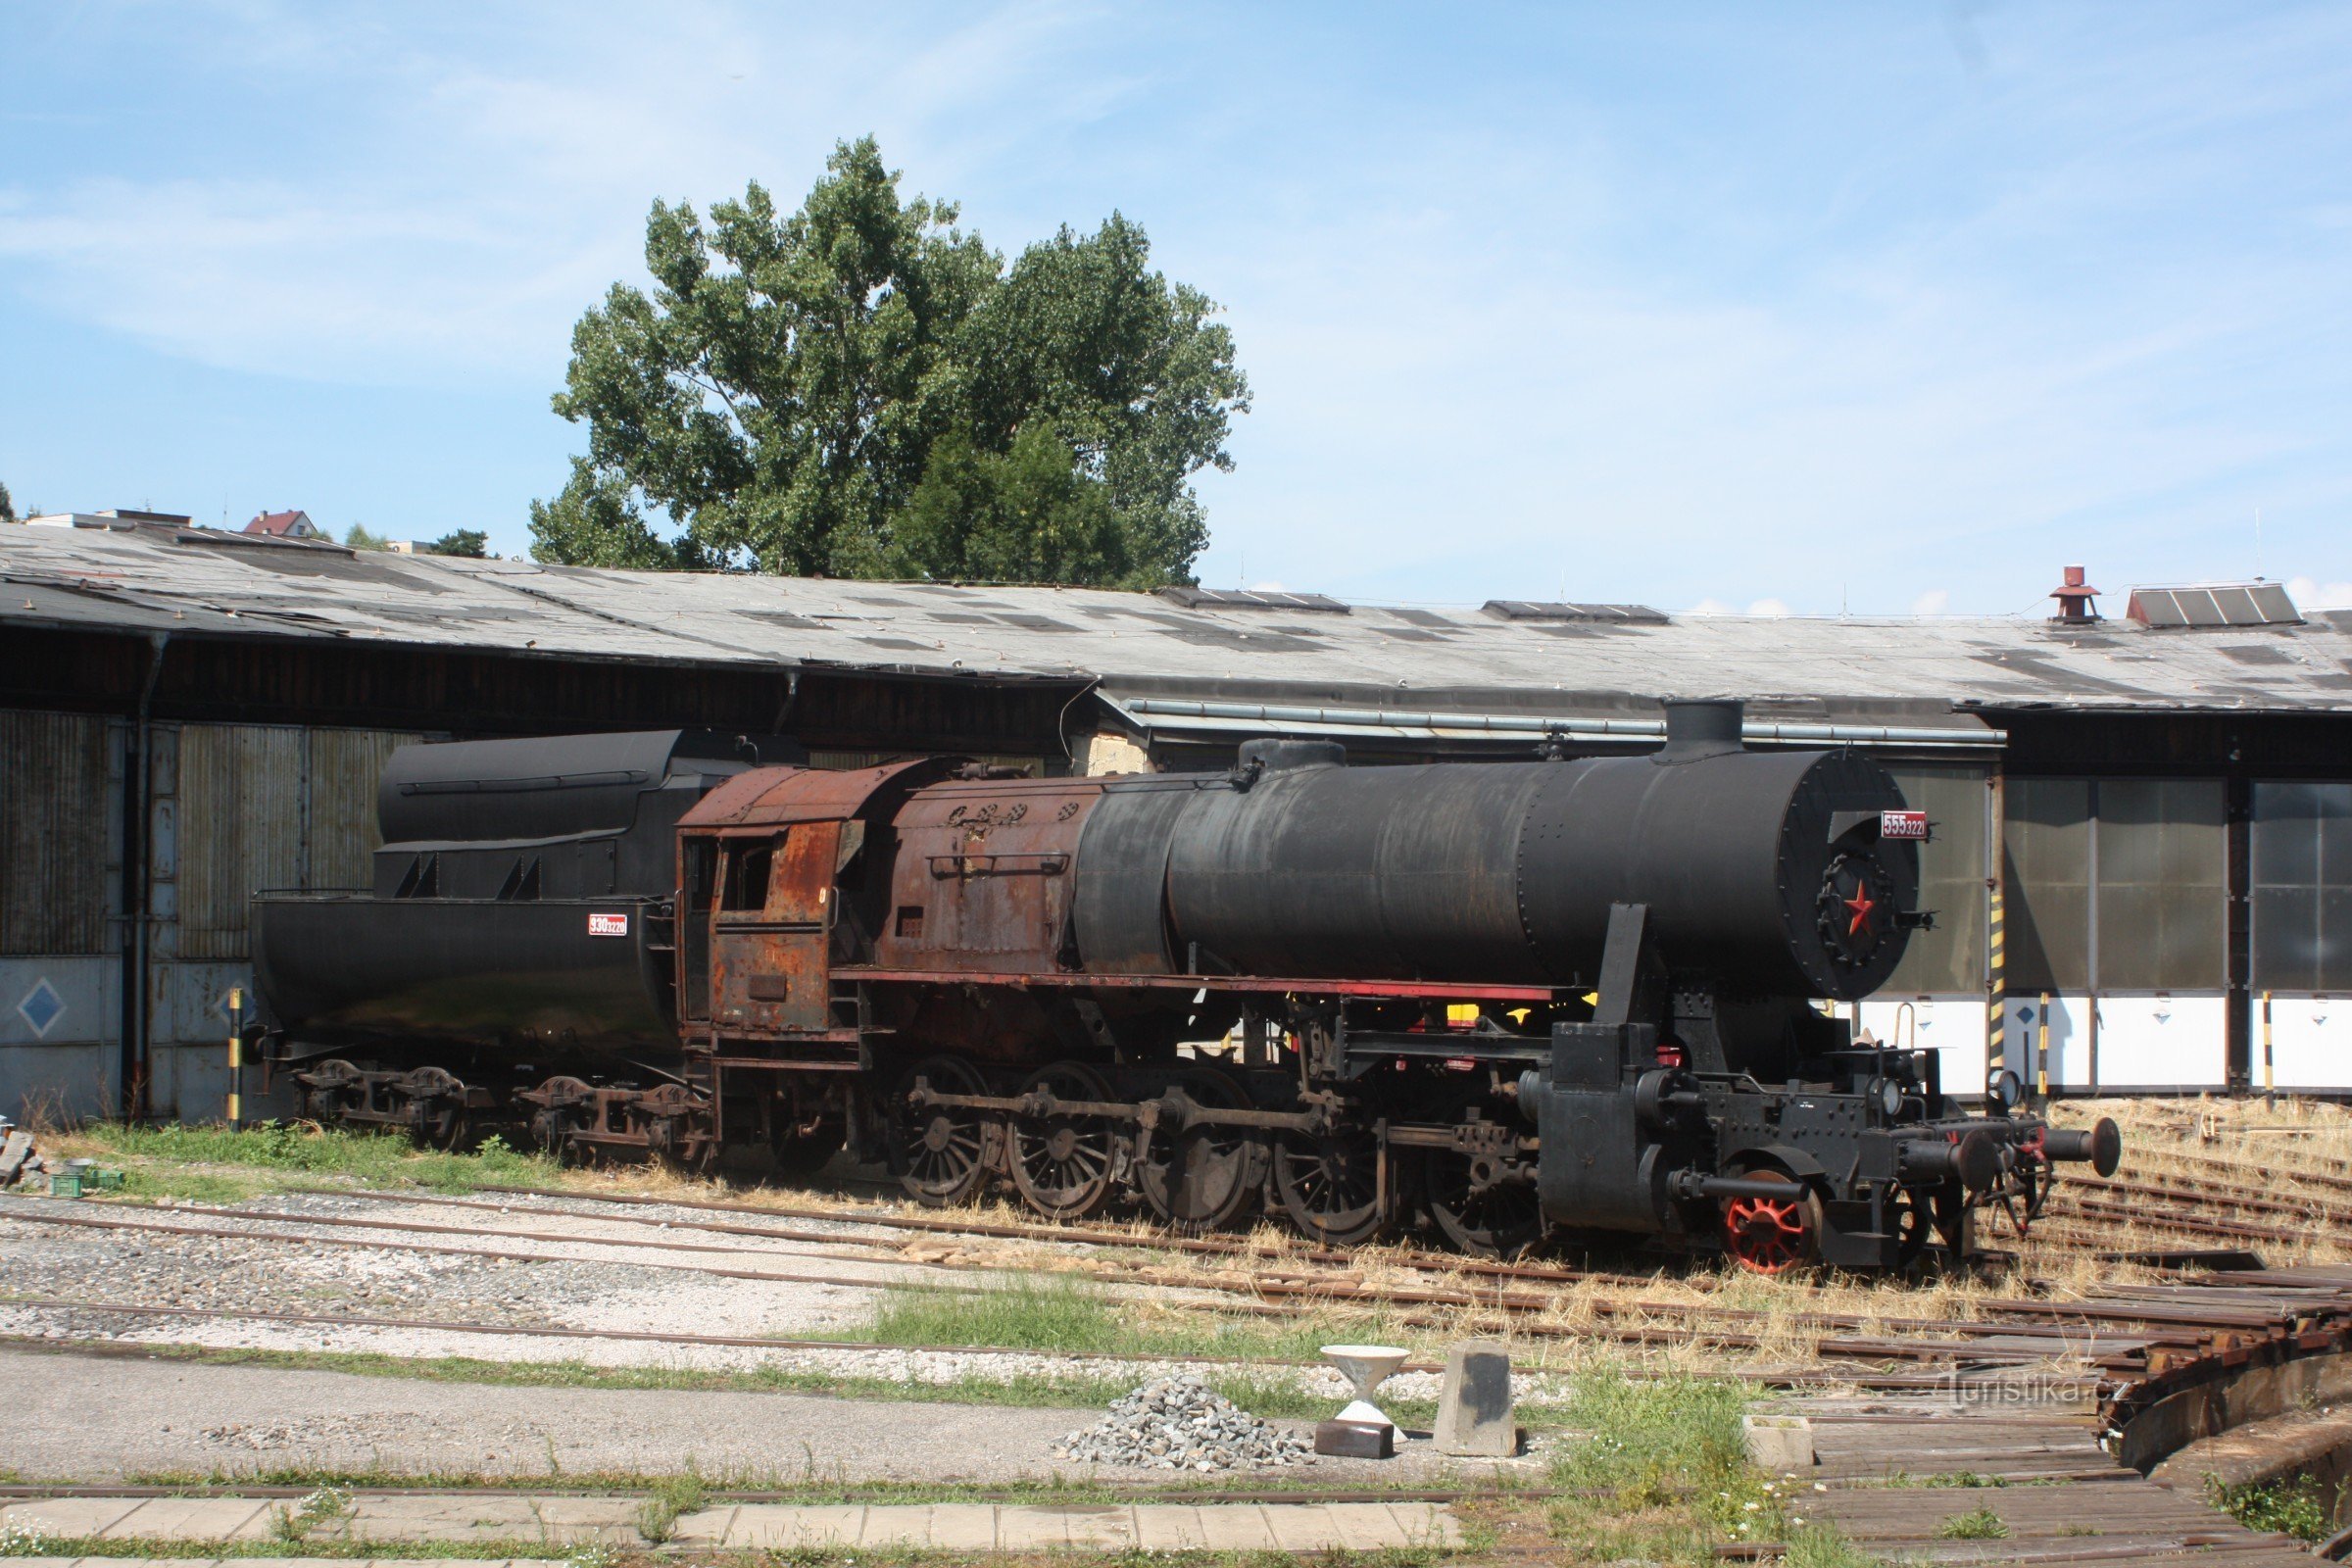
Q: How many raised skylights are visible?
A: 4